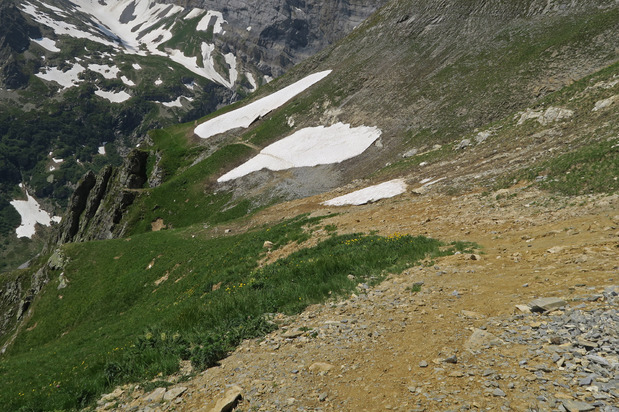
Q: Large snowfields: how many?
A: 3